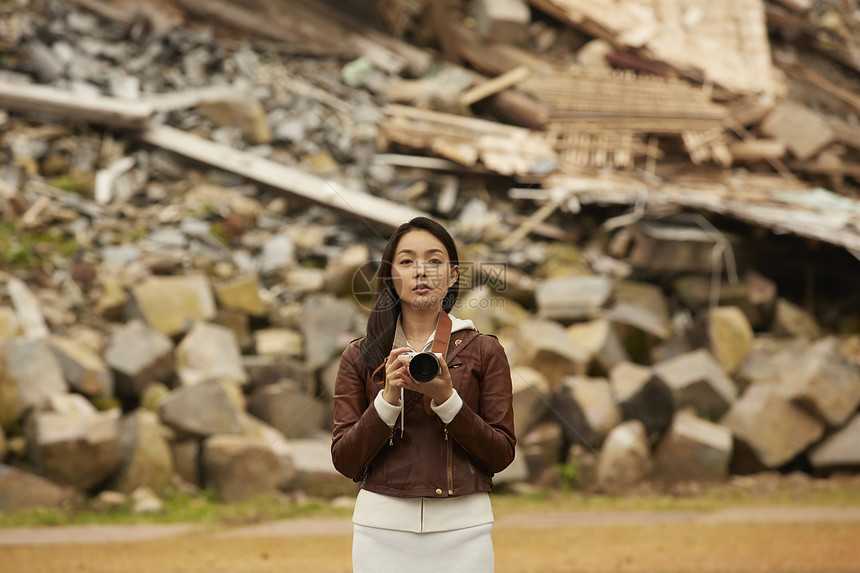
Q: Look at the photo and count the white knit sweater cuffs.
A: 2